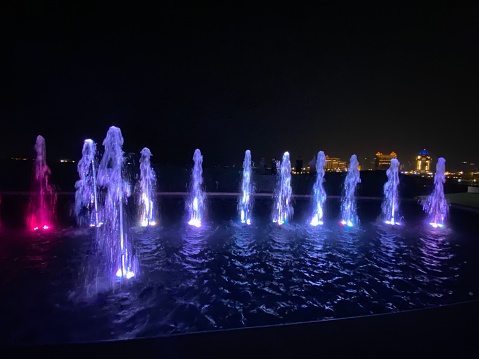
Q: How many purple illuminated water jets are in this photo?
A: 10